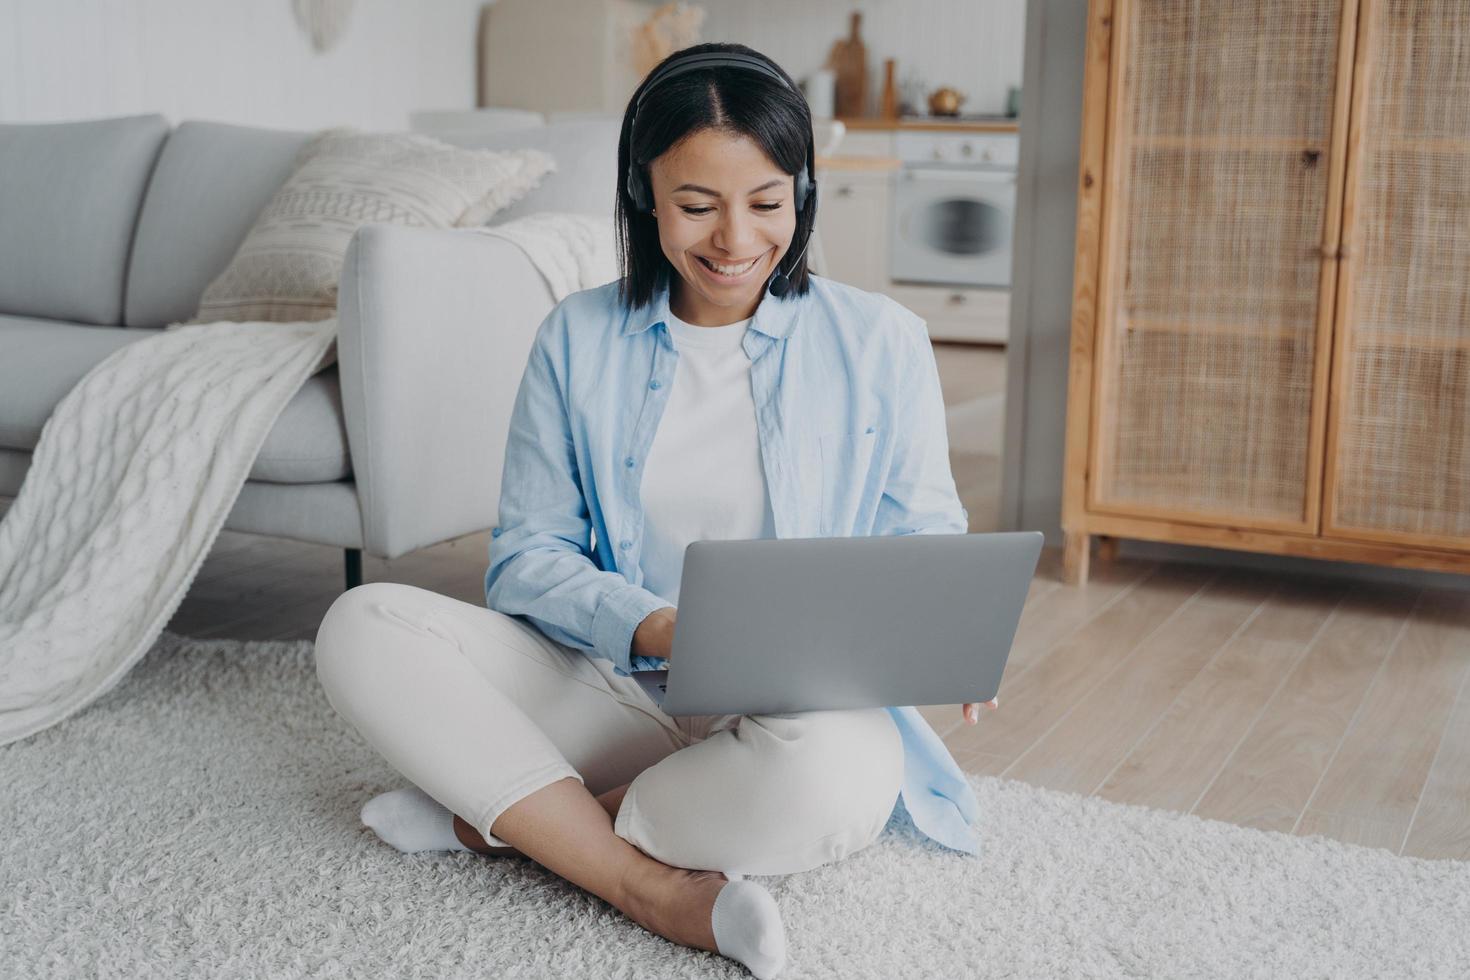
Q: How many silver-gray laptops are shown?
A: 1